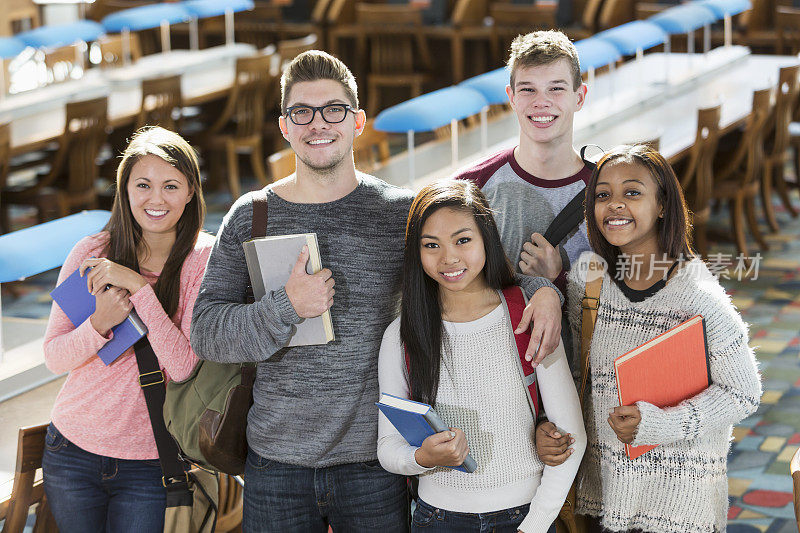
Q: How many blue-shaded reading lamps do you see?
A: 11